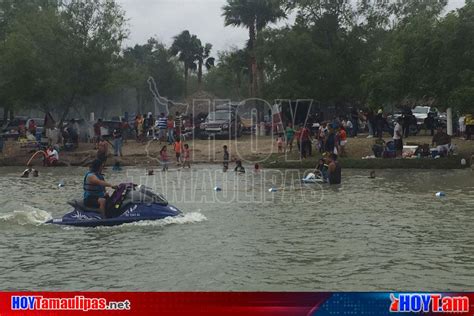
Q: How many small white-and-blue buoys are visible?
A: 4